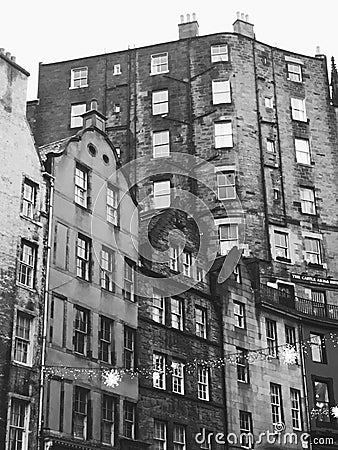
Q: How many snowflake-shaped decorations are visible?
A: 3